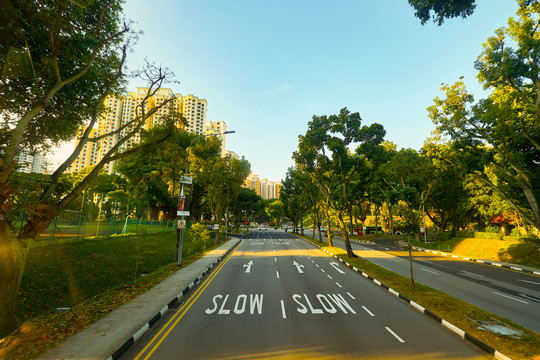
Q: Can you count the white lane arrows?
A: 3